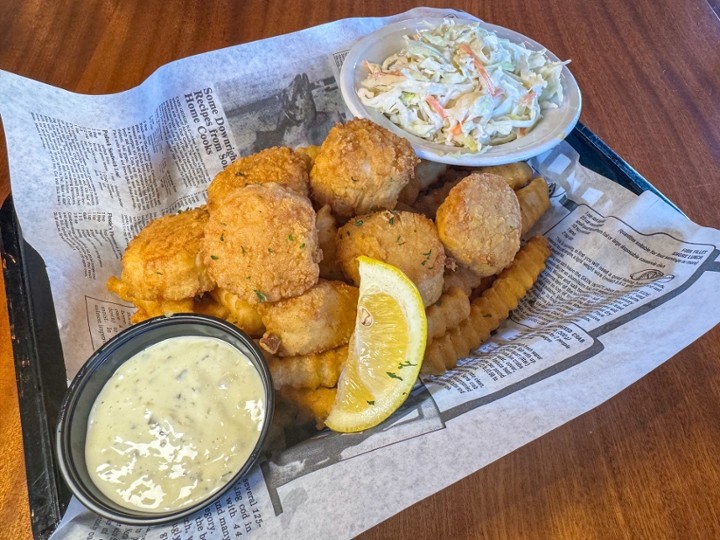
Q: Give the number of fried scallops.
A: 7